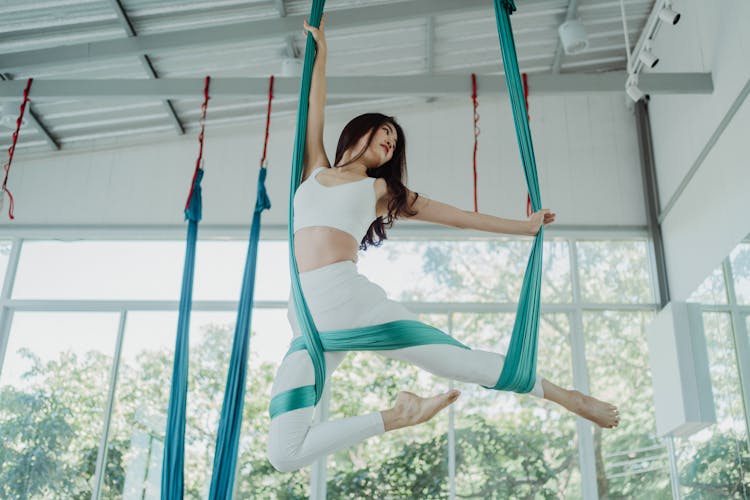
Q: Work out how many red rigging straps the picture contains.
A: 5